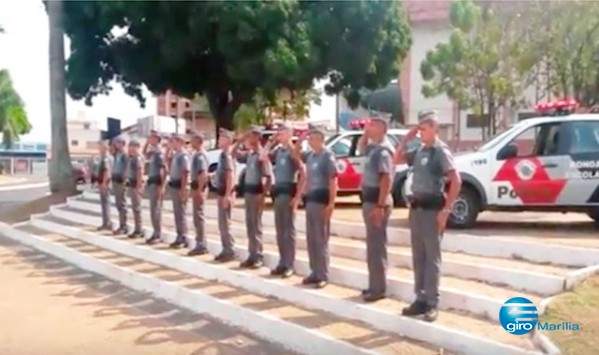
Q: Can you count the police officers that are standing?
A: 12